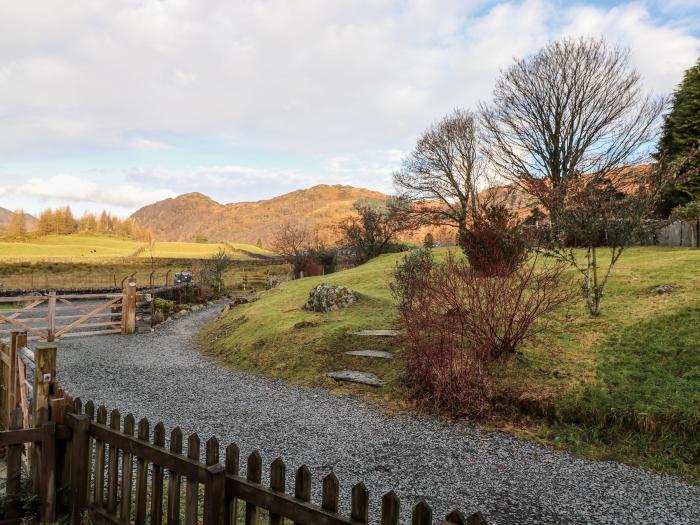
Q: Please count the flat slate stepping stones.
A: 3